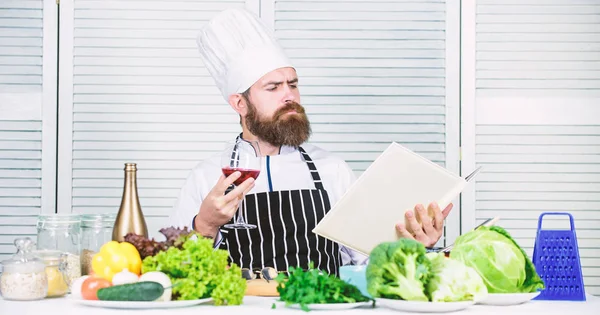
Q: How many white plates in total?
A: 4